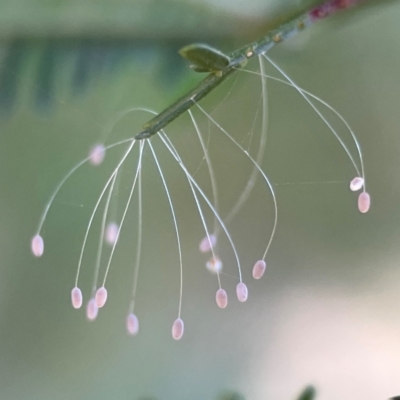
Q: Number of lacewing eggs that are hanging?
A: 15